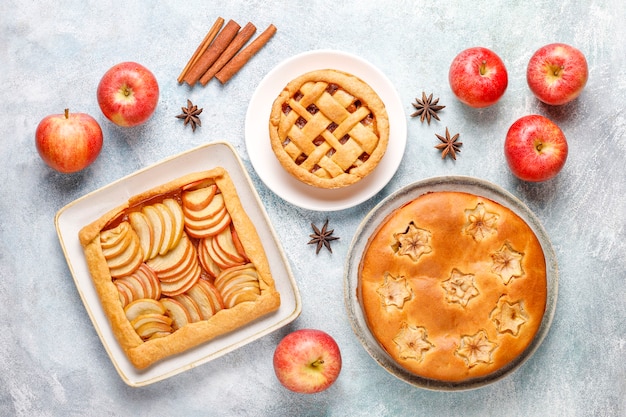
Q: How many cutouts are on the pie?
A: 8